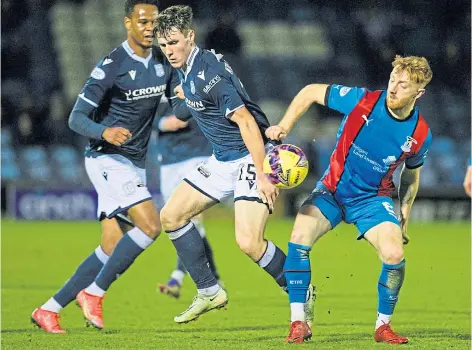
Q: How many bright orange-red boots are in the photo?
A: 4